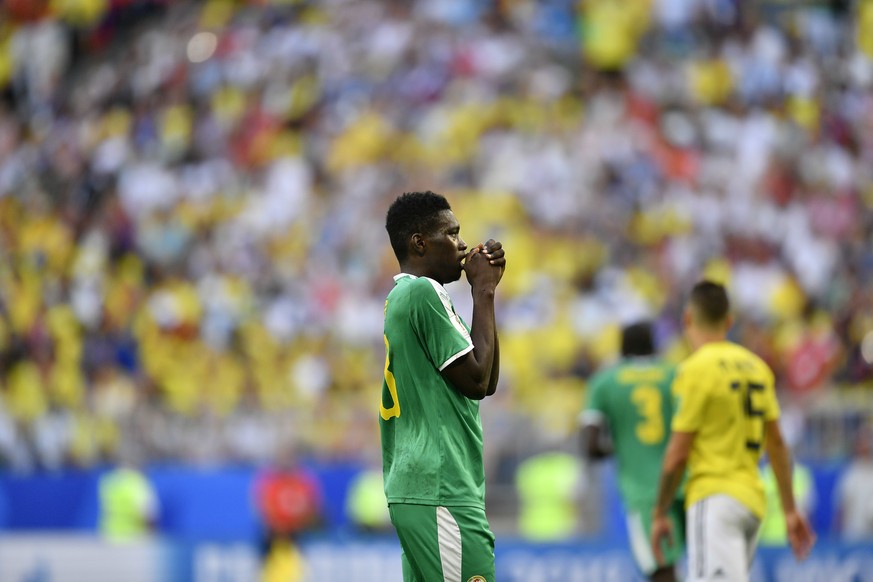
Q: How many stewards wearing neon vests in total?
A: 4